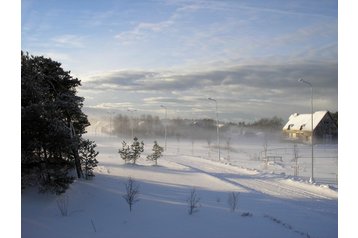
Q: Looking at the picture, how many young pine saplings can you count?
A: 3